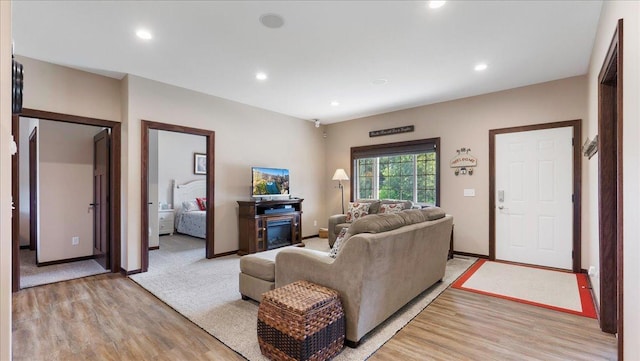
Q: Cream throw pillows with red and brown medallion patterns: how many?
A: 3